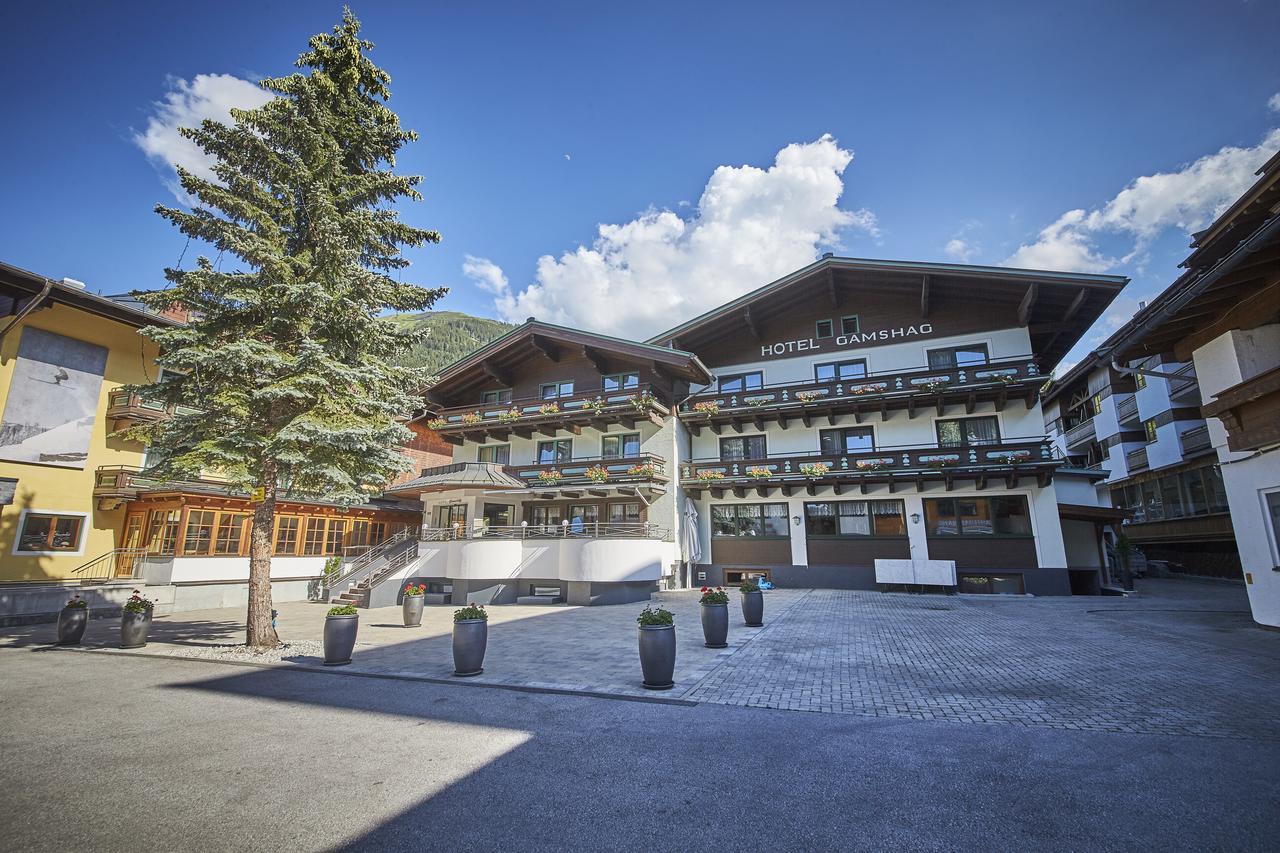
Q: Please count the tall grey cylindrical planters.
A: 8